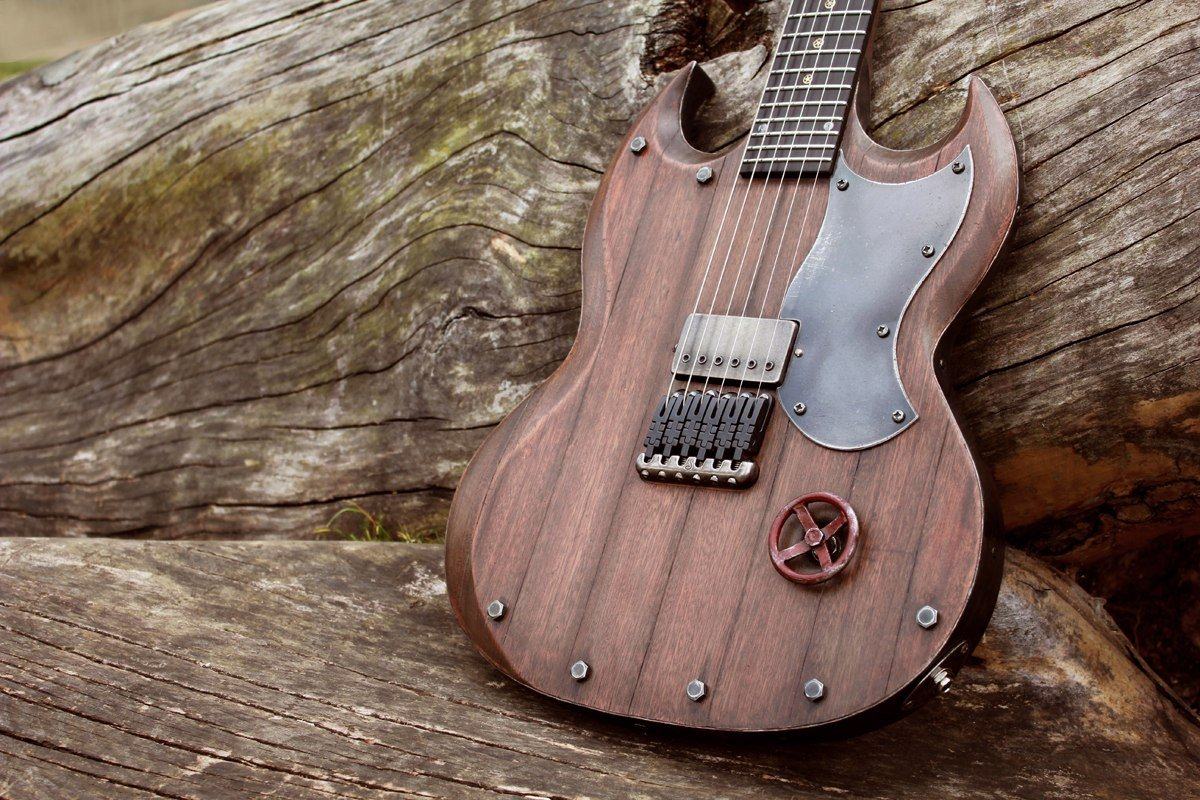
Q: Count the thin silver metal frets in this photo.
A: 10